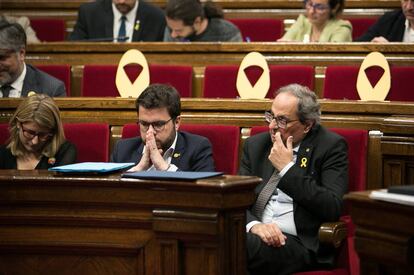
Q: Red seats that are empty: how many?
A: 3